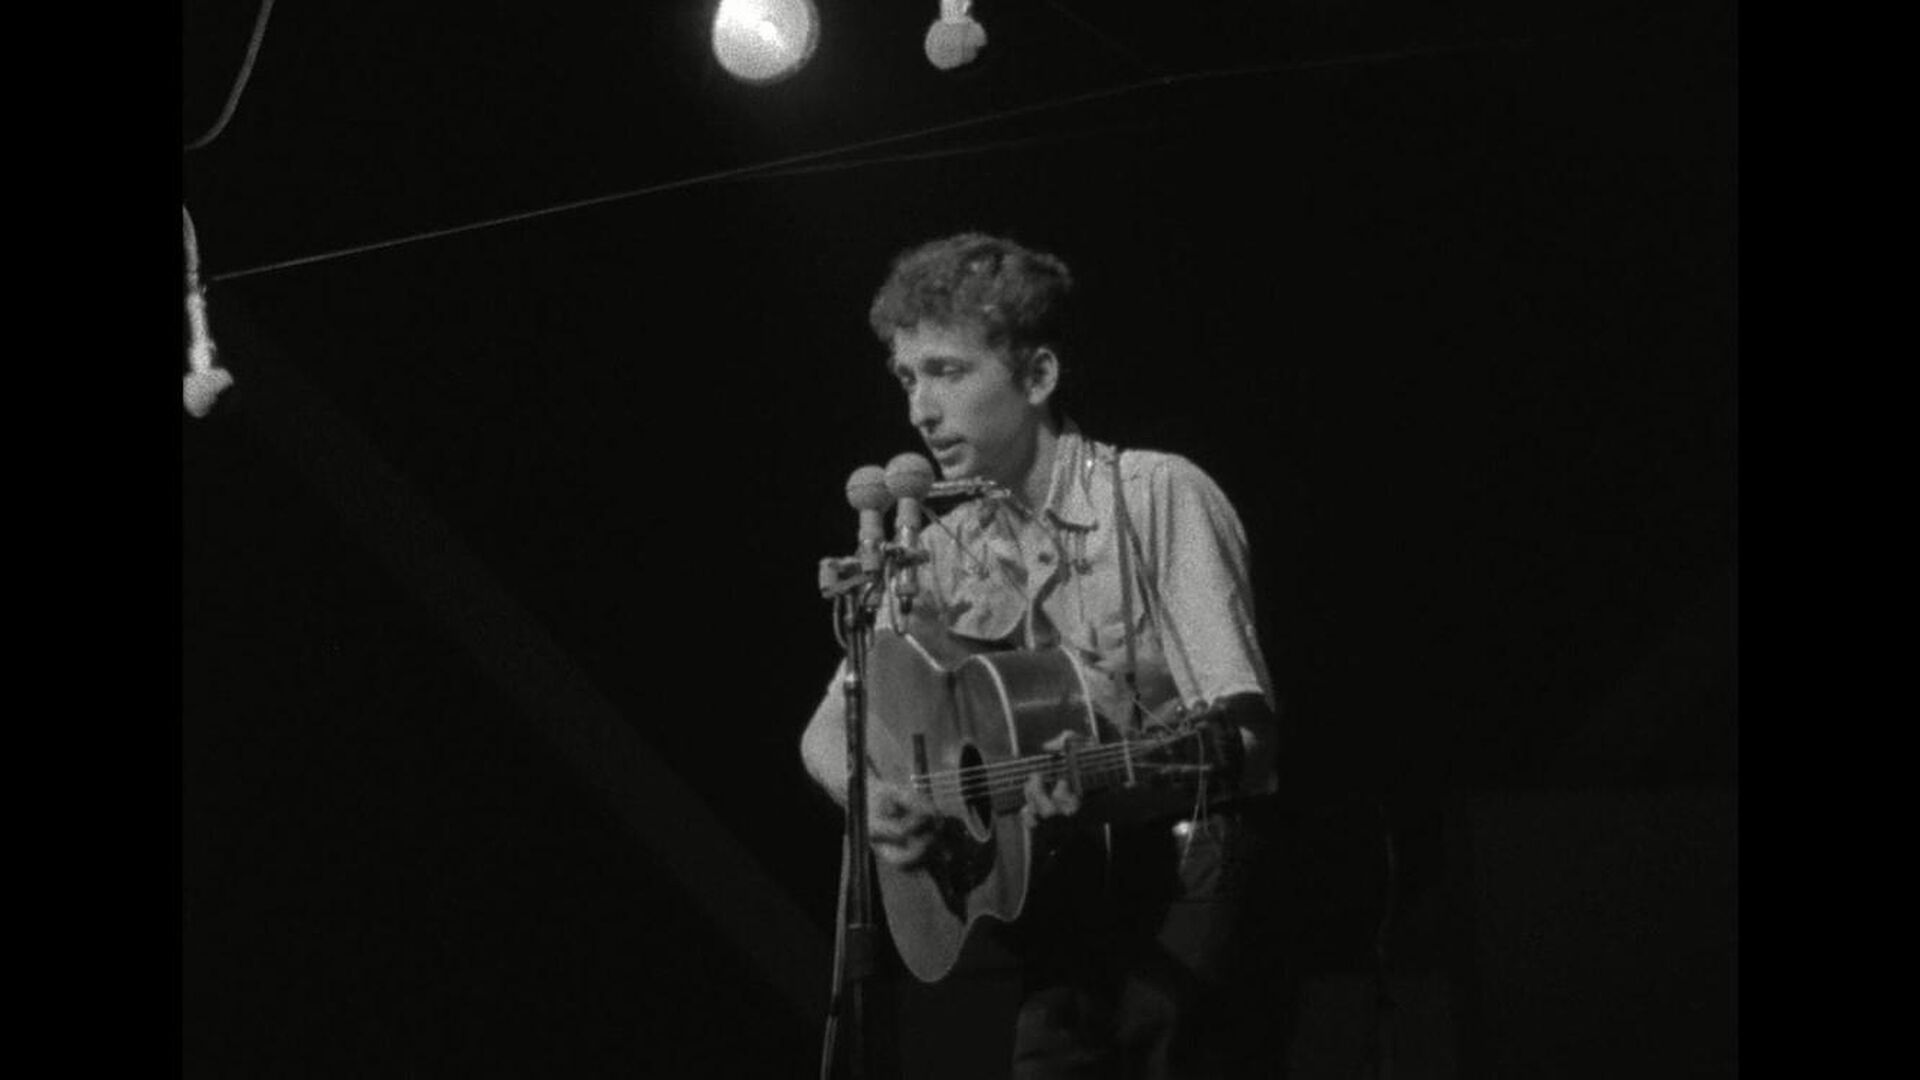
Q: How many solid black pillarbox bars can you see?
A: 2